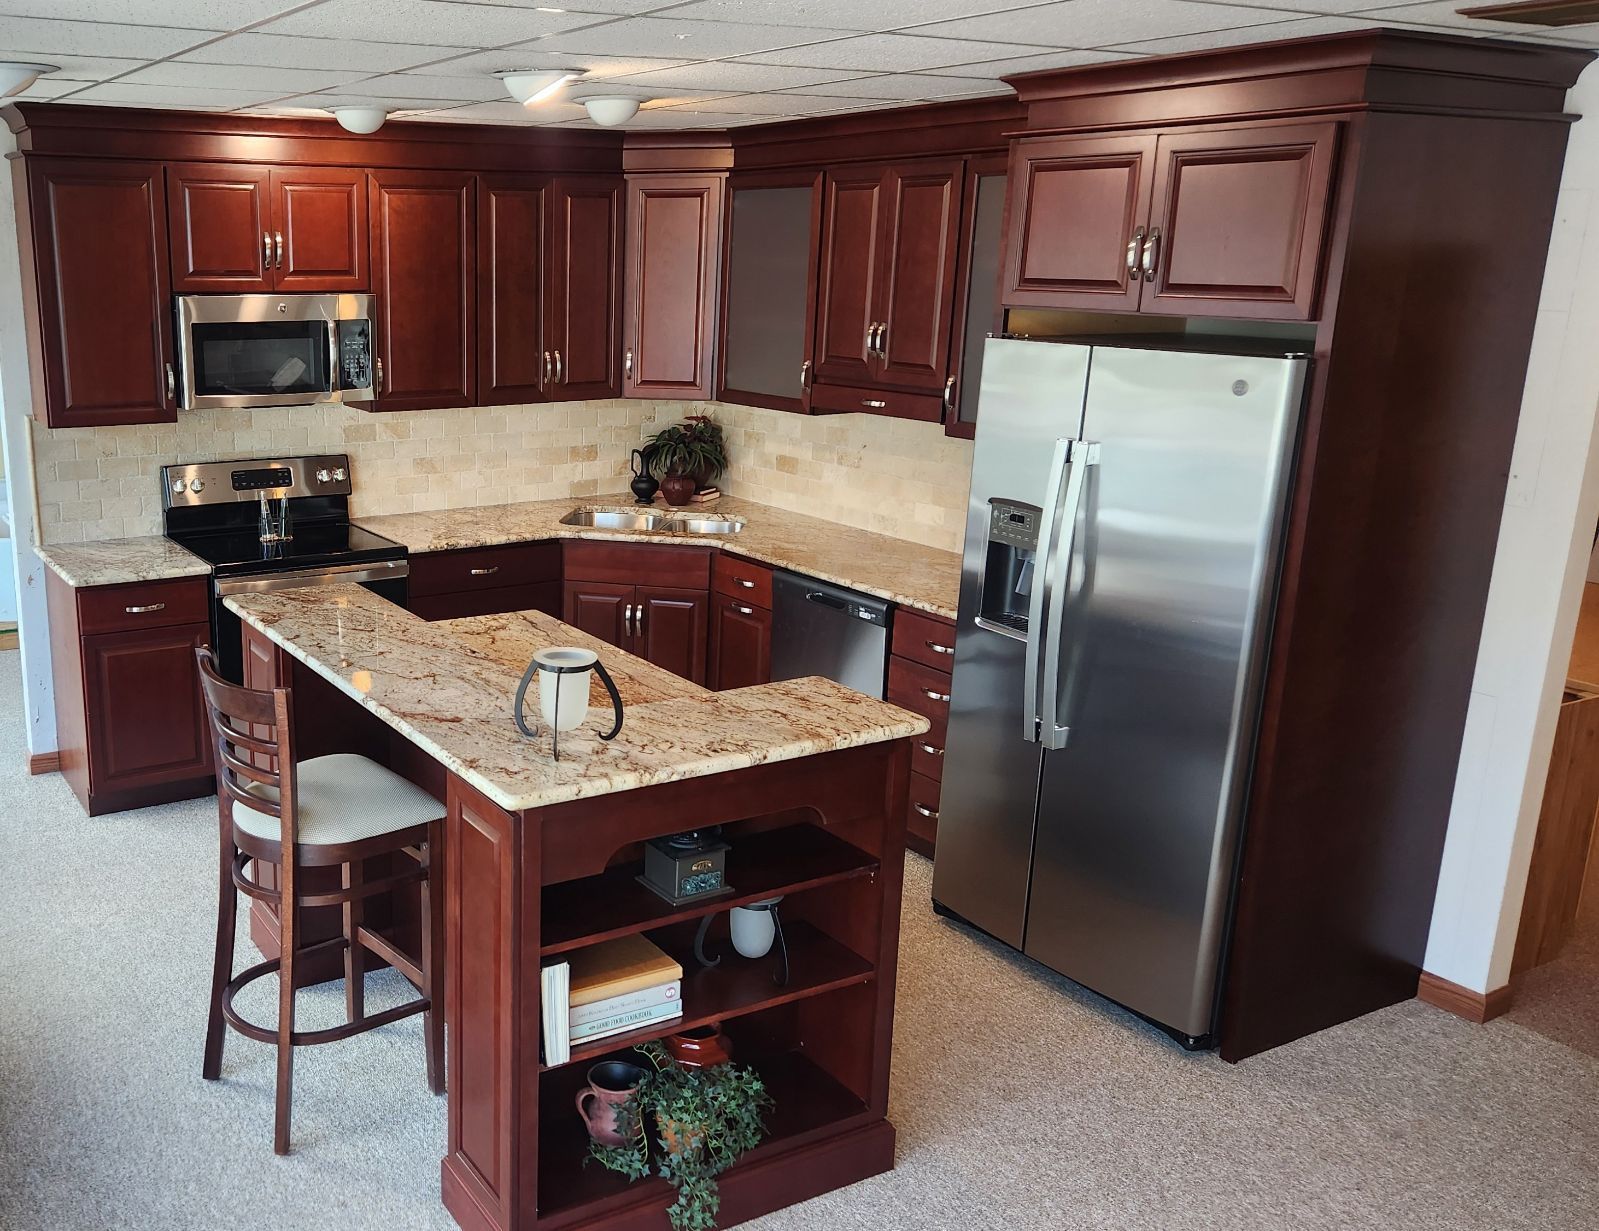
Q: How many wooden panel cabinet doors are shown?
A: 15